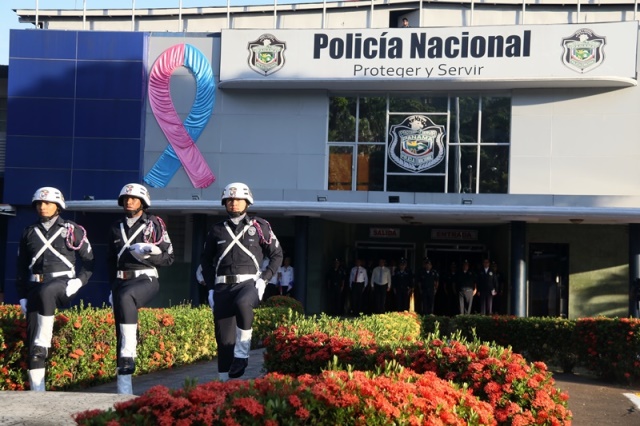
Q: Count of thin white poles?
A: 13